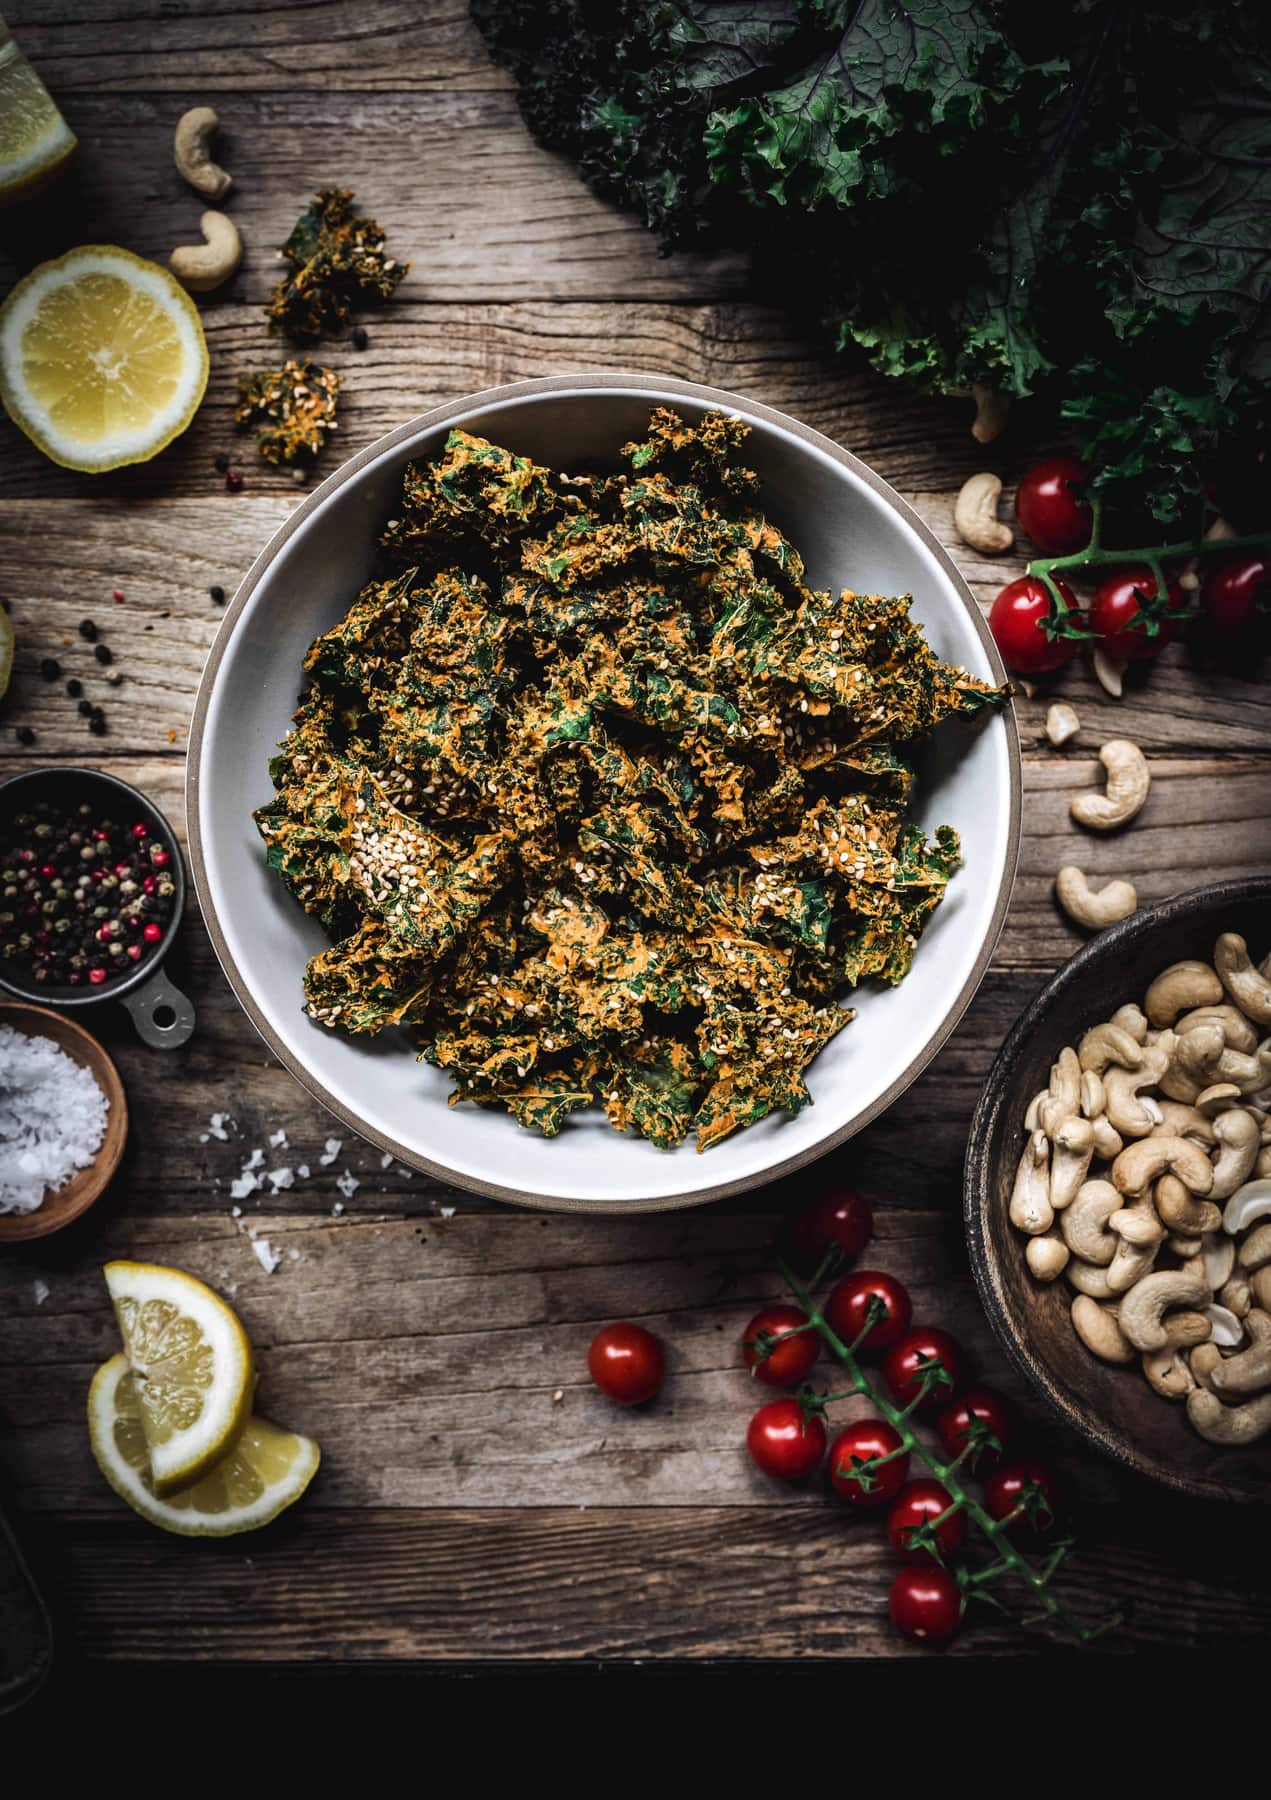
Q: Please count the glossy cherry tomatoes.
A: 15